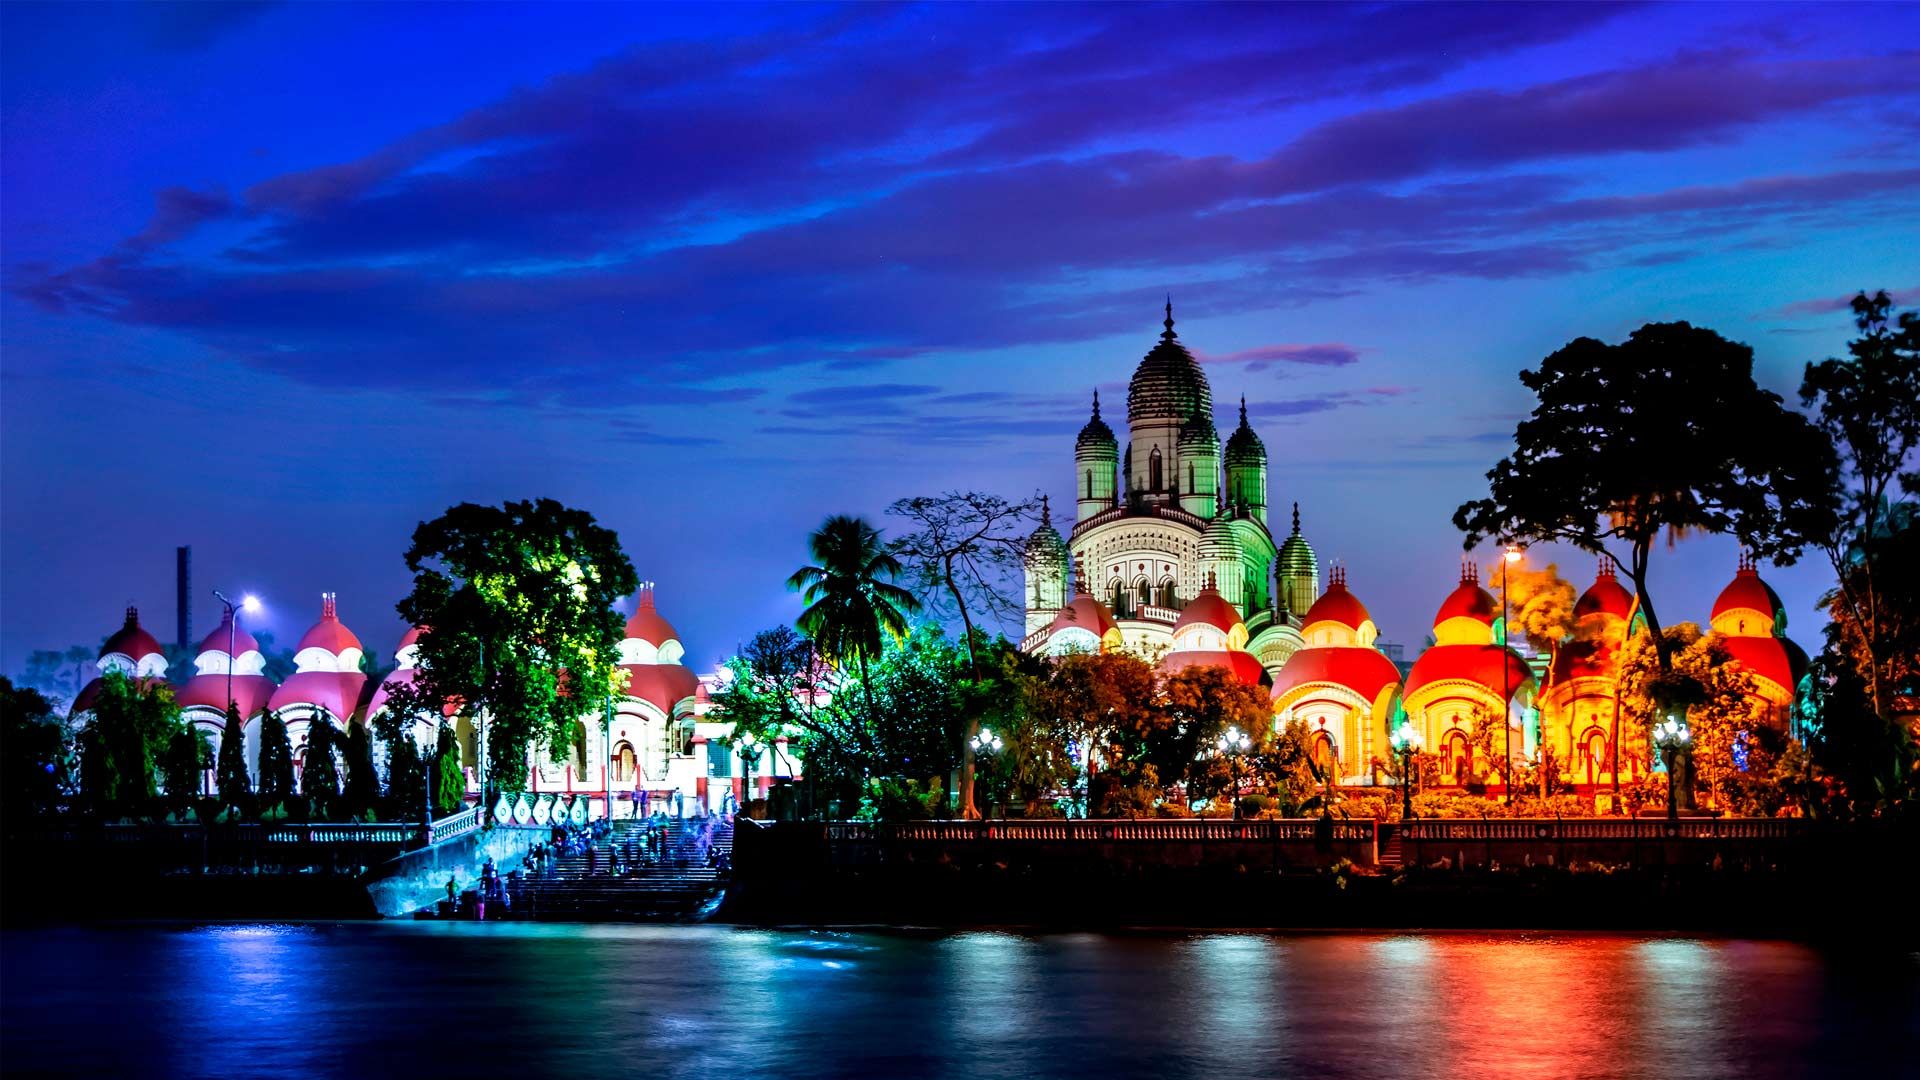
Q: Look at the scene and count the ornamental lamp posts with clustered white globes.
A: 5